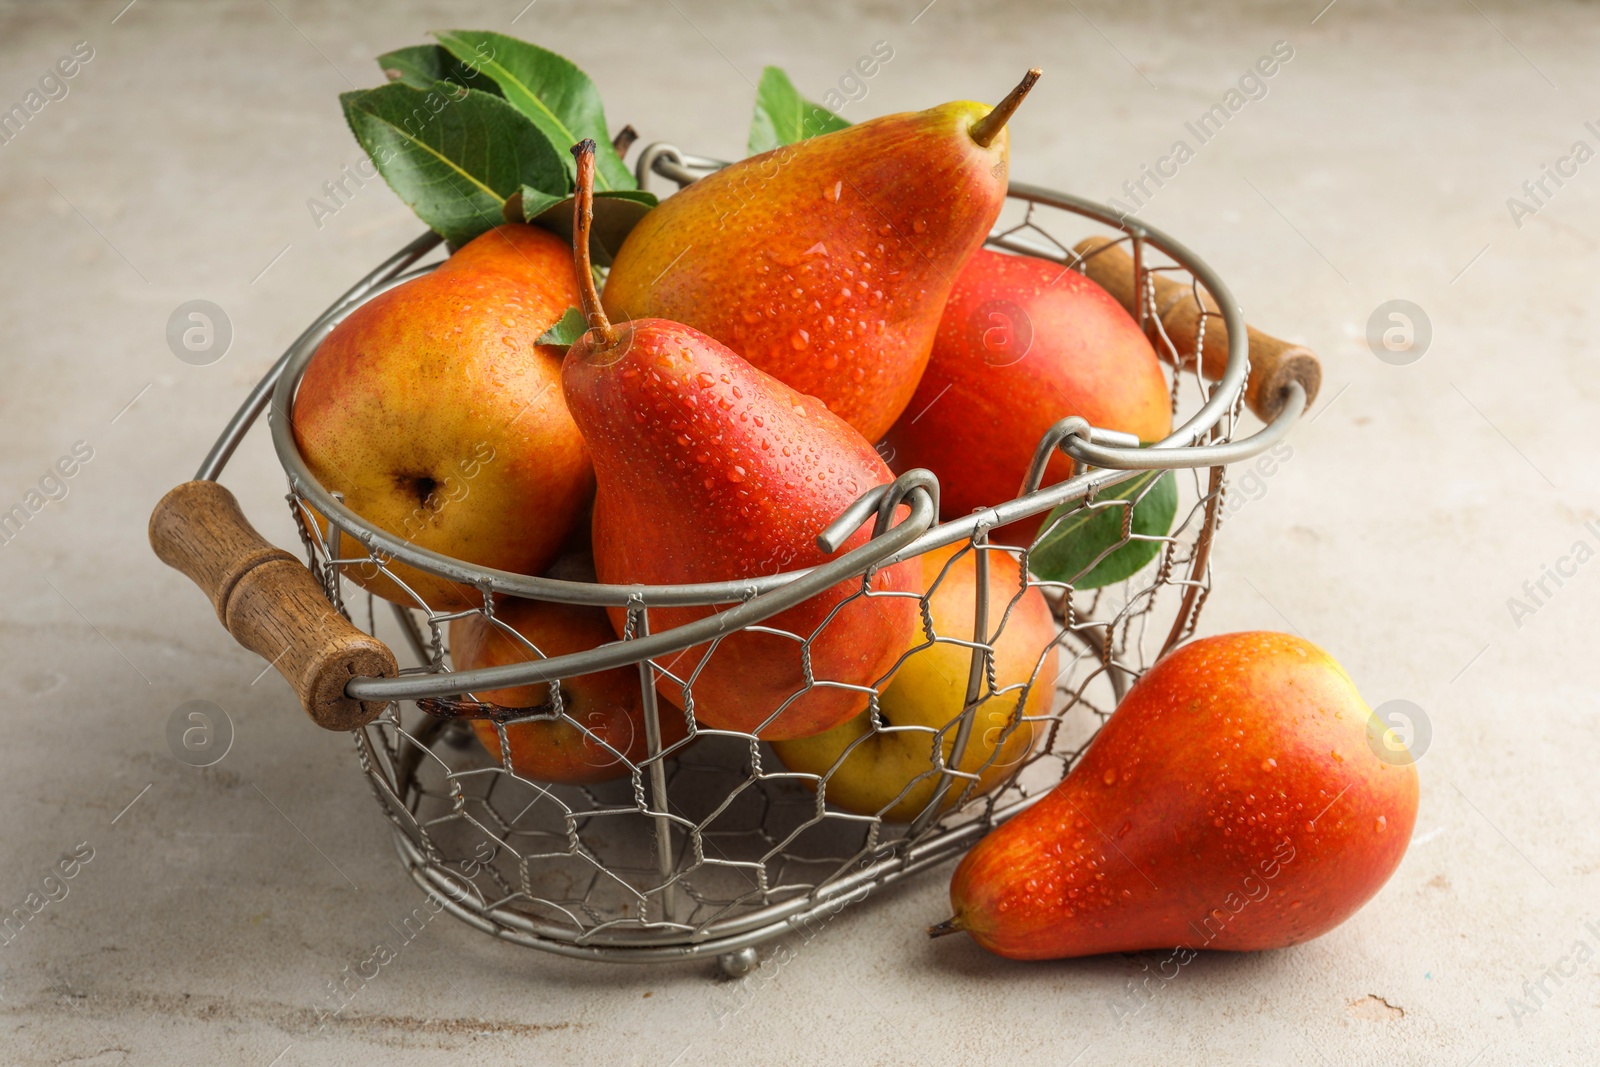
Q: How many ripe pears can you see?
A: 7